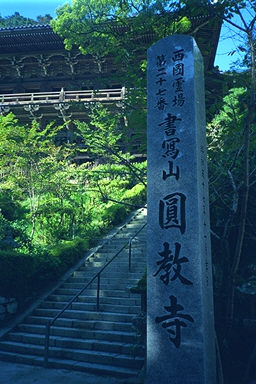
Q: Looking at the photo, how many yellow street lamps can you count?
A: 0